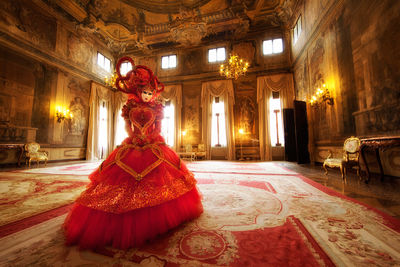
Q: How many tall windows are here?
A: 5